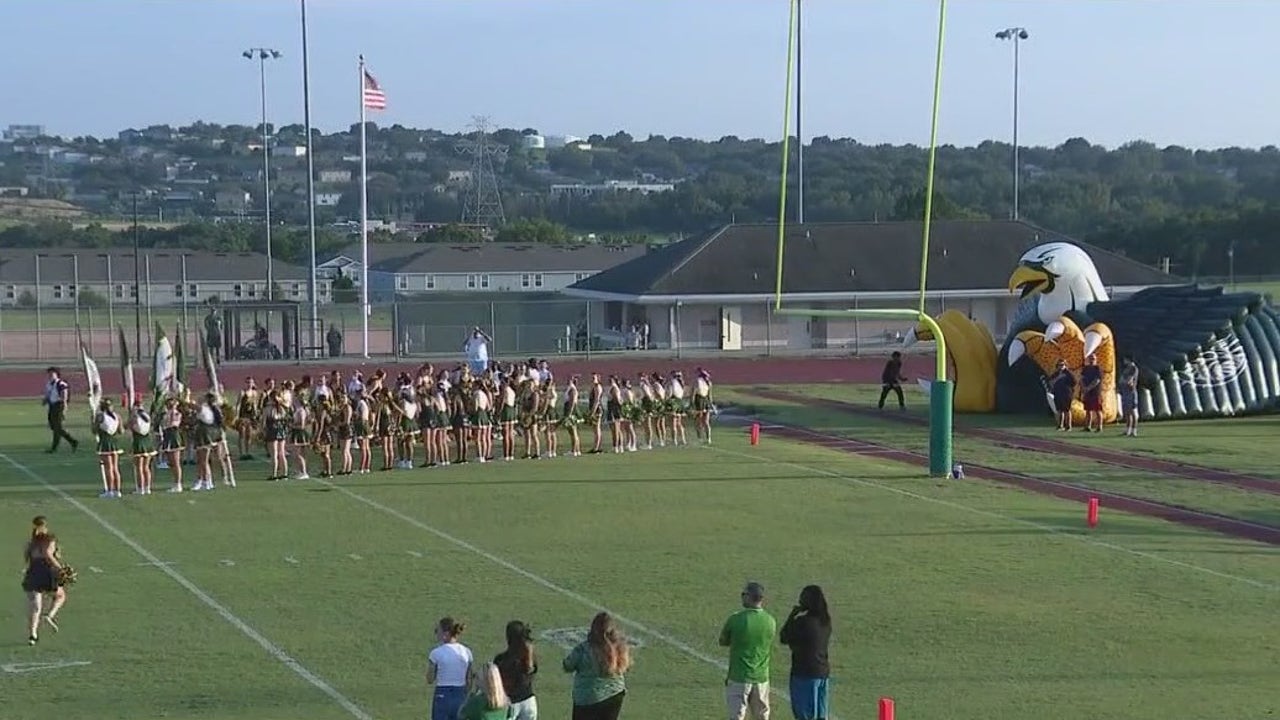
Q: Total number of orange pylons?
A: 3